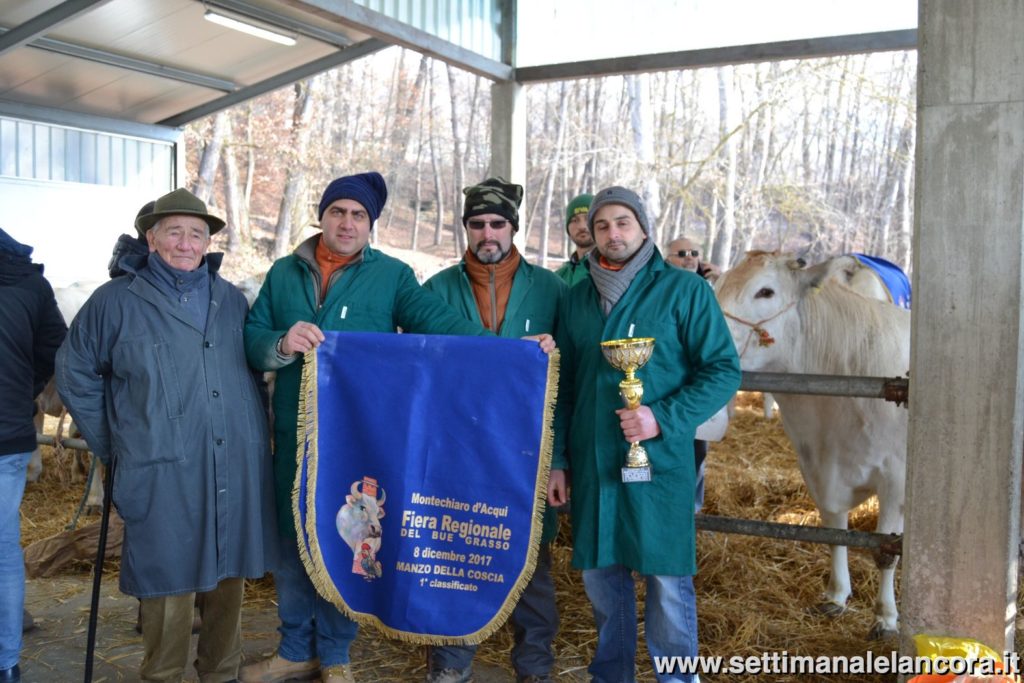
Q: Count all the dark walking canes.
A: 1